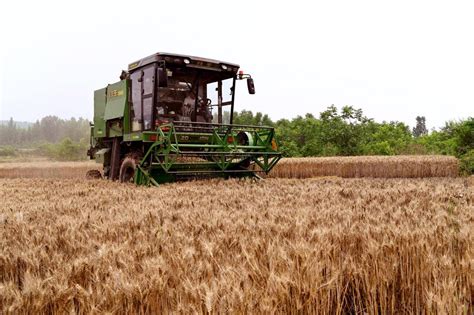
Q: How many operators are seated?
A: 1